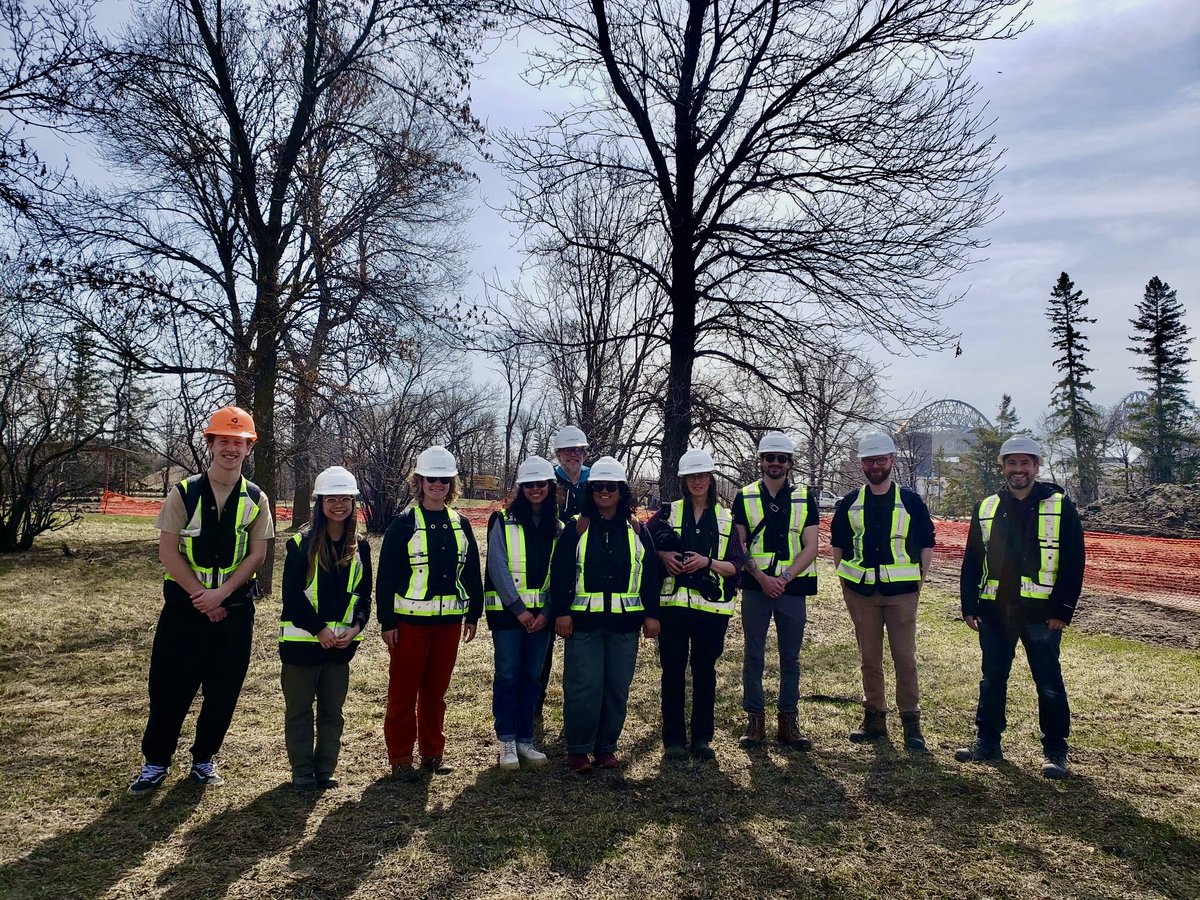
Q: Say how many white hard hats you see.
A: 9